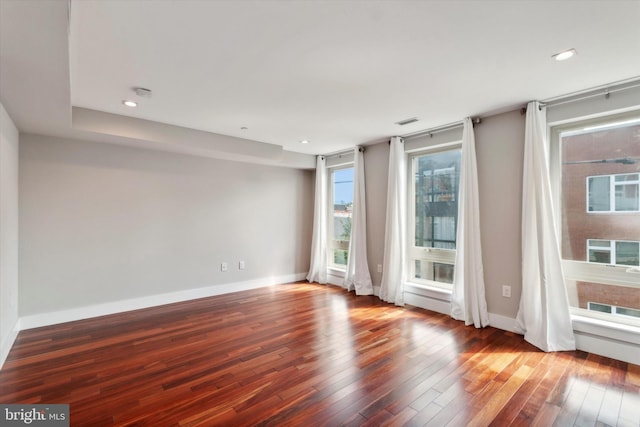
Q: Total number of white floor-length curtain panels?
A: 5